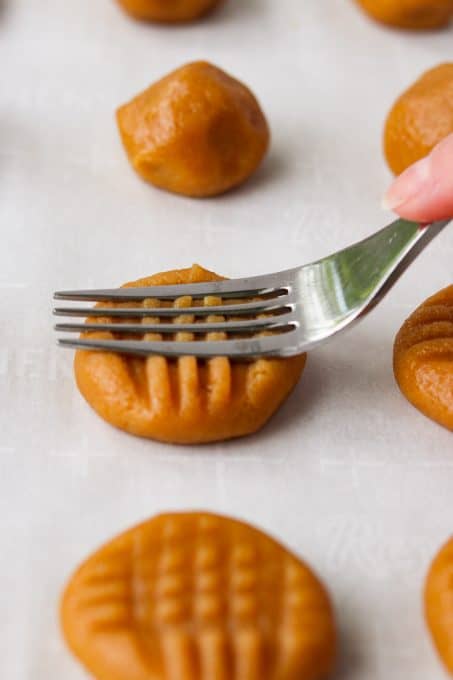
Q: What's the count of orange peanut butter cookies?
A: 8